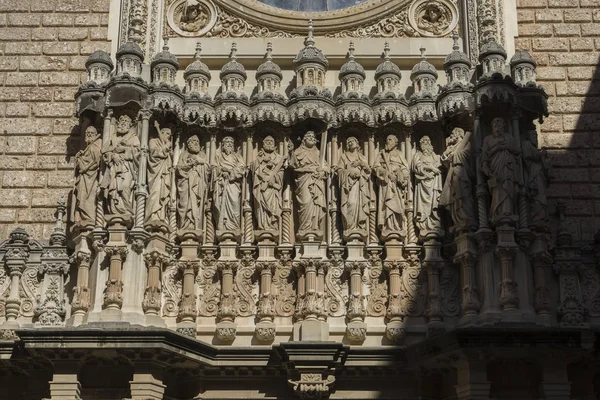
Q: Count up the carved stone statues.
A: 13